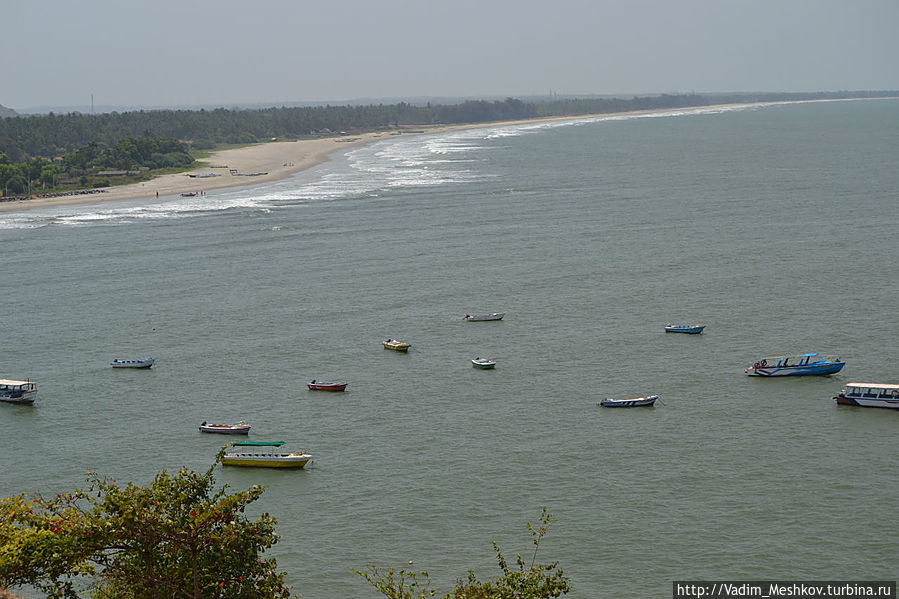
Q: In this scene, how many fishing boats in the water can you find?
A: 12